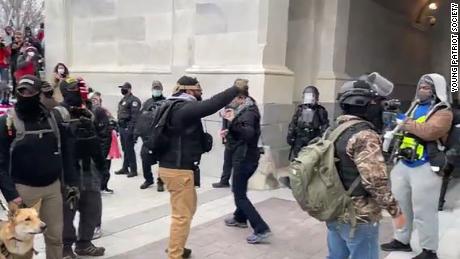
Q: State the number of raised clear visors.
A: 1